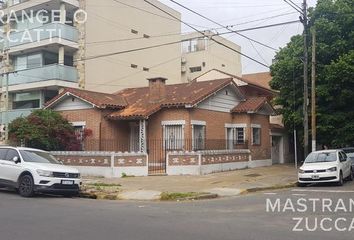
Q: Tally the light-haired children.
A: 0